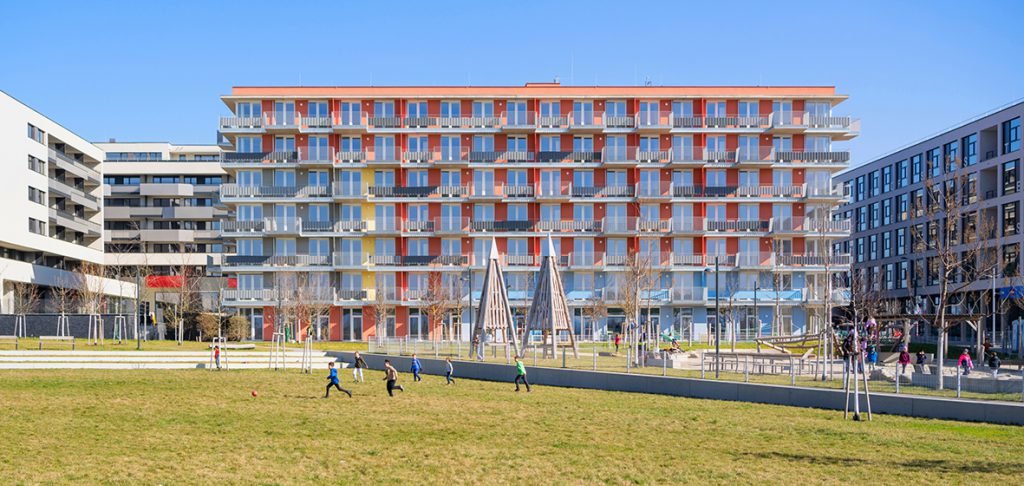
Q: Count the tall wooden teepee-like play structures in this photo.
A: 2